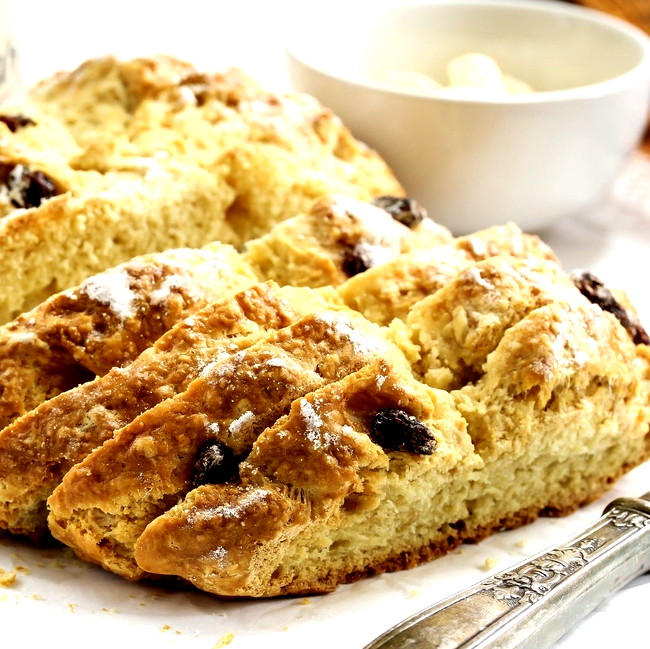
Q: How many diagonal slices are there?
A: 4